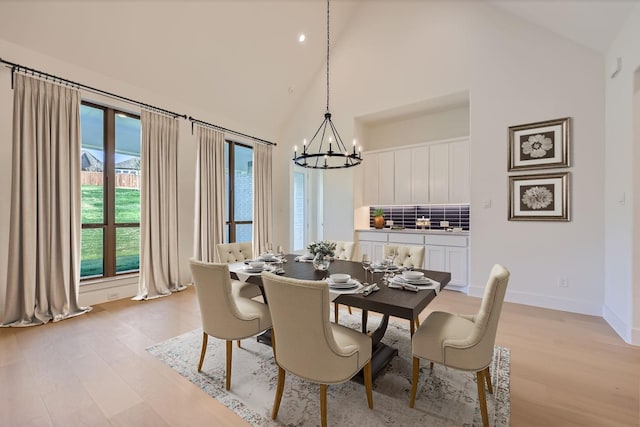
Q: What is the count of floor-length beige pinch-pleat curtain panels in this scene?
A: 4